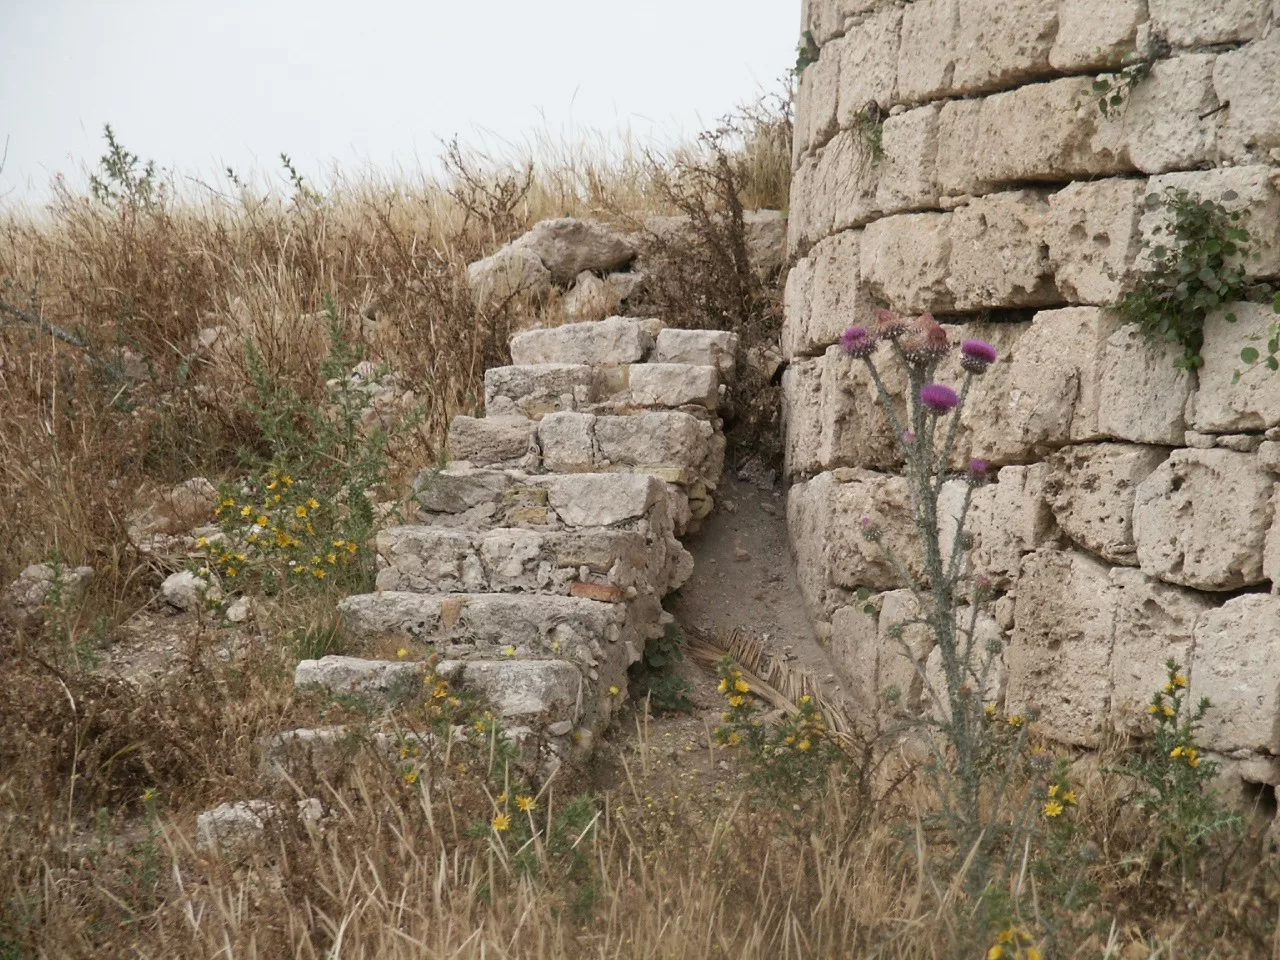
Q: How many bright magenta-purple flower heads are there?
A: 4